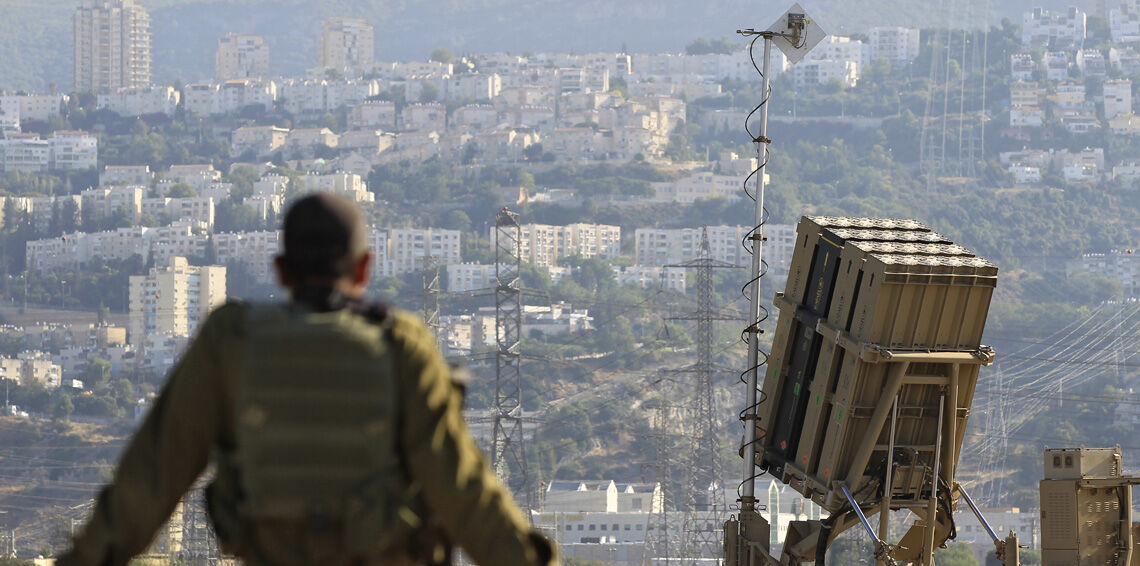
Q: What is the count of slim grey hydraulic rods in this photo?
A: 4